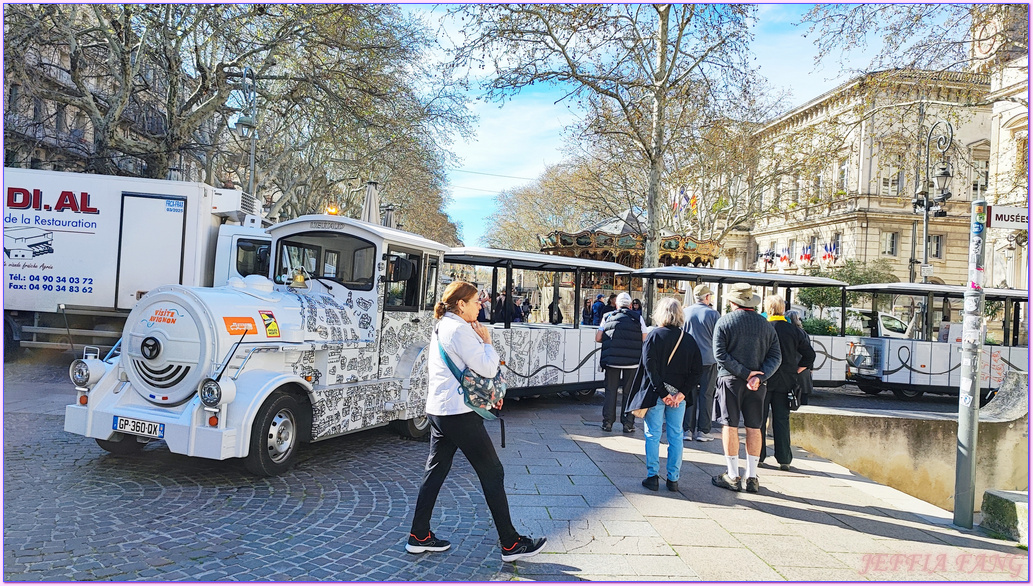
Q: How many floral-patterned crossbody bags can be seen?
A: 1